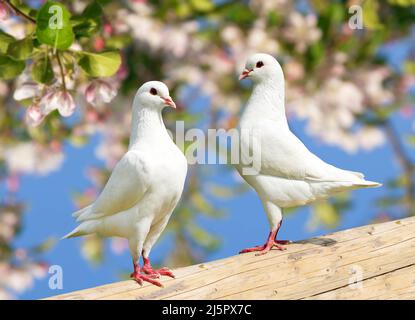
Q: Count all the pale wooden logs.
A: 1